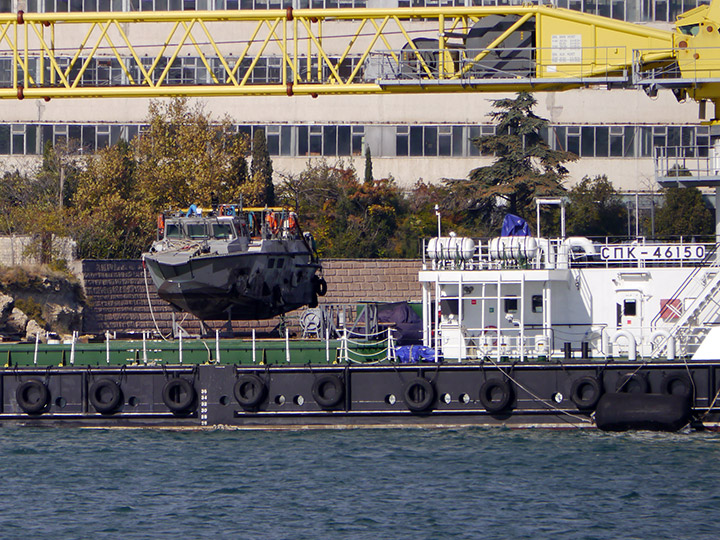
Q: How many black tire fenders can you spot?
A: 10